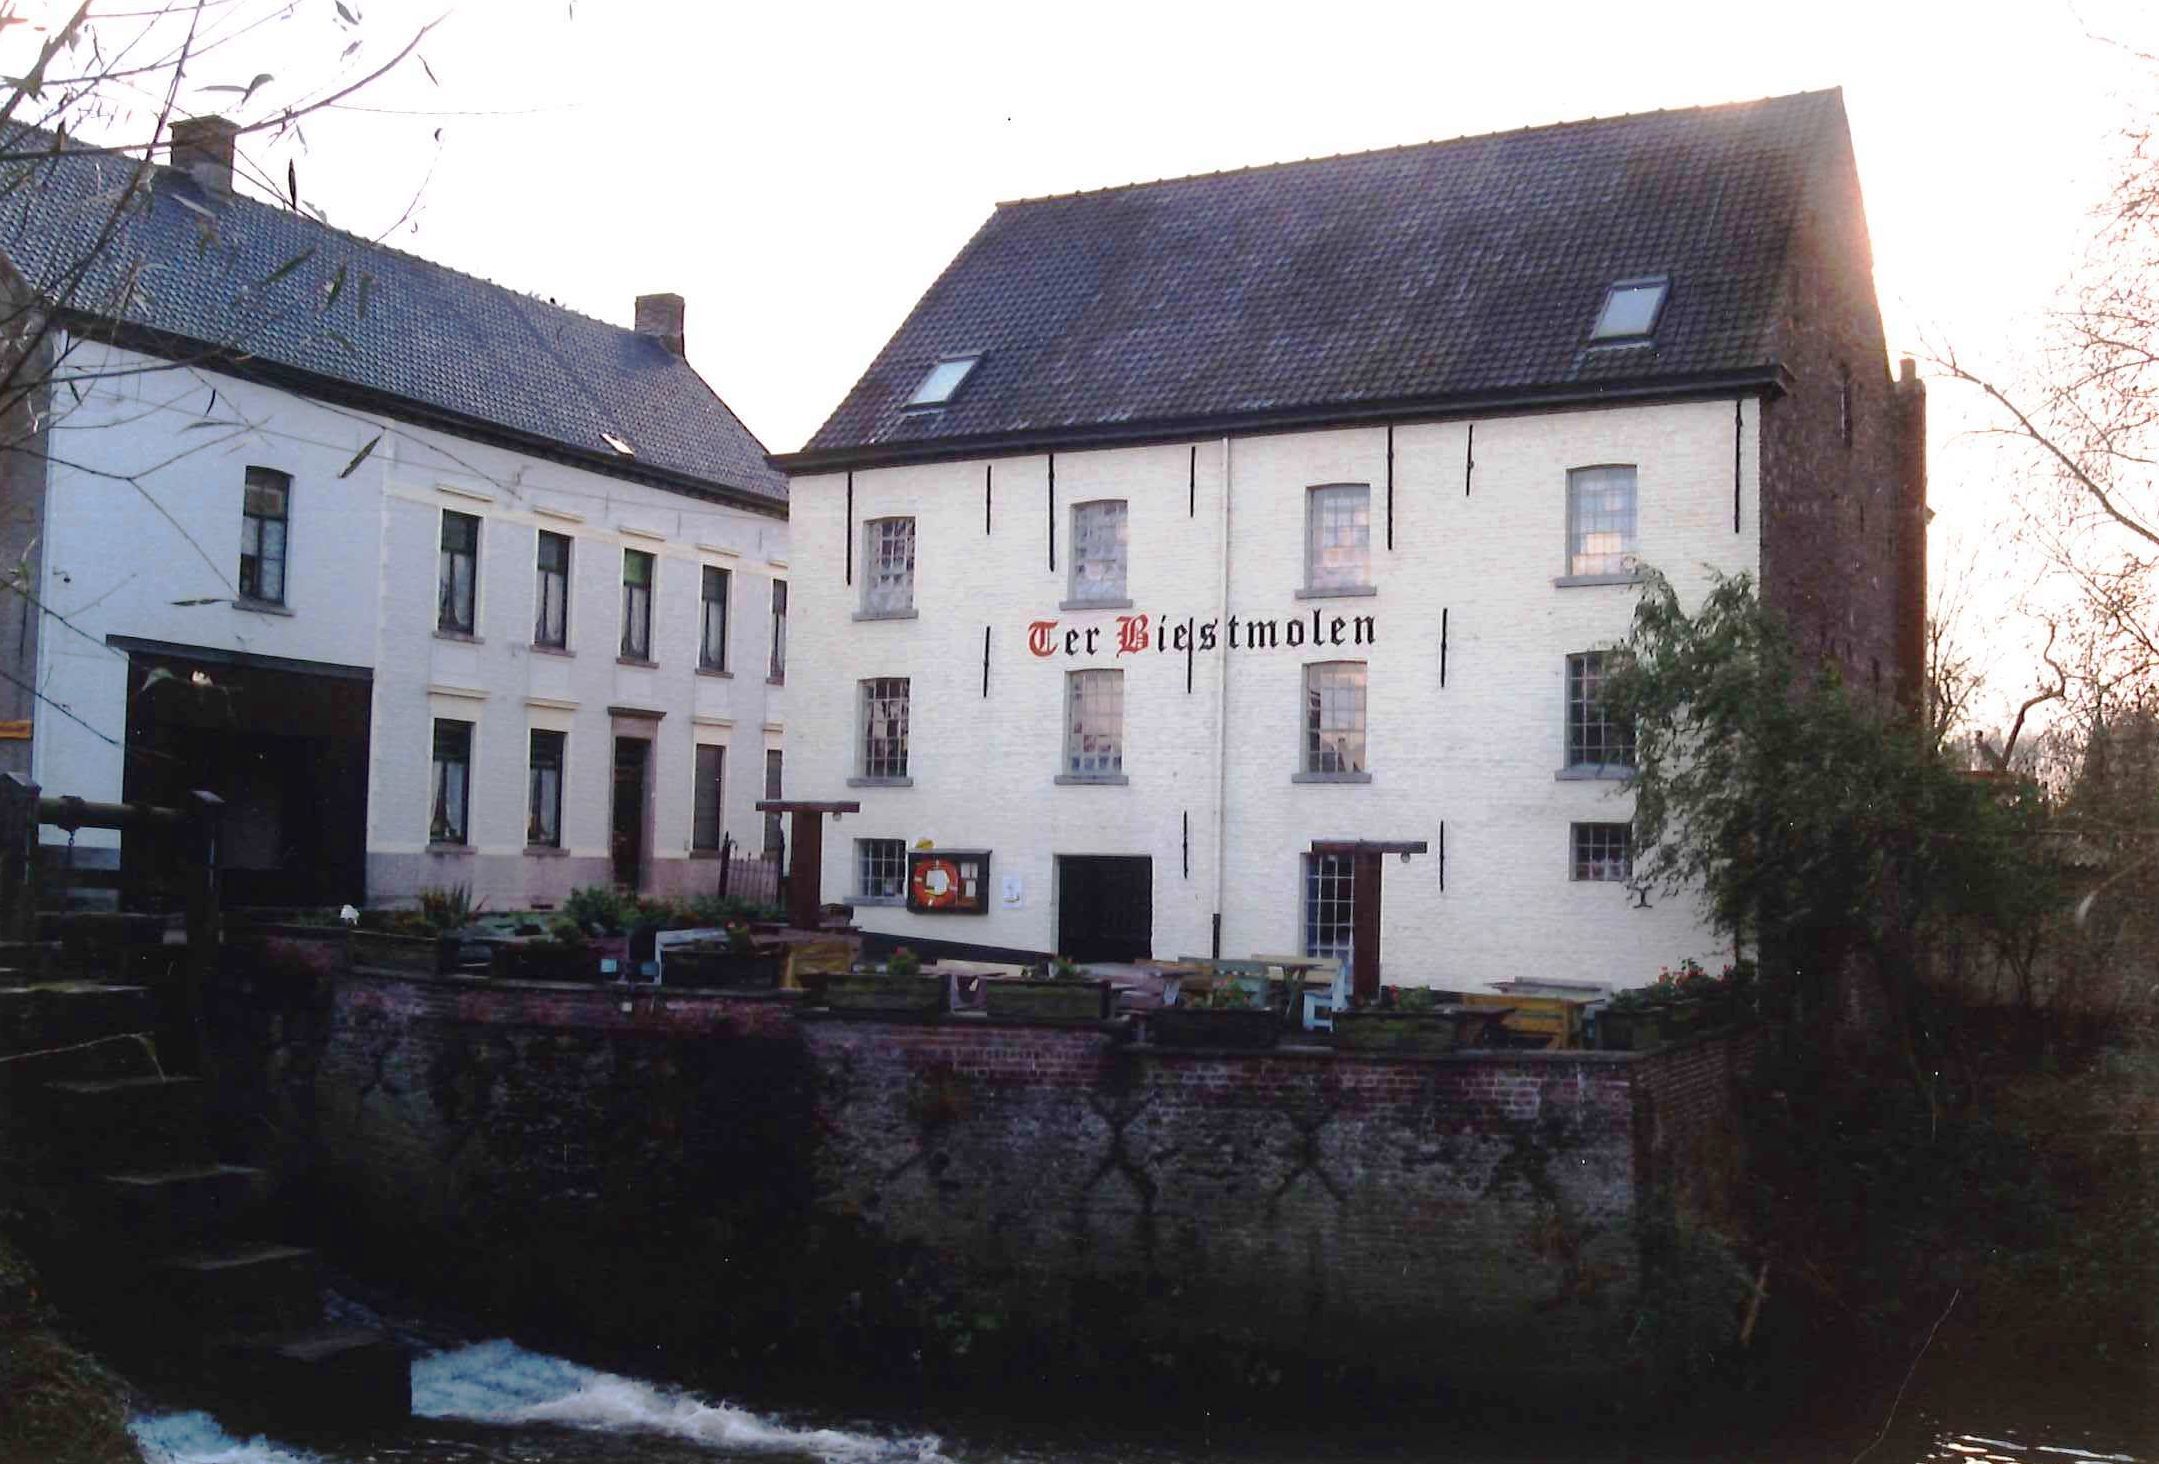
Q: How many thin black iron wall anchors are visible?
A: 12